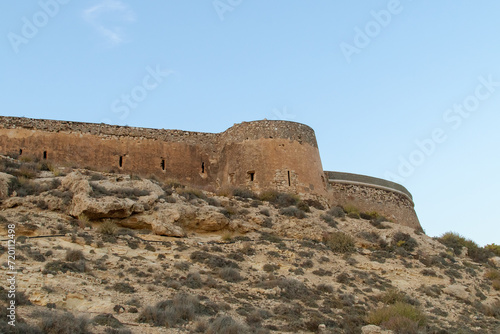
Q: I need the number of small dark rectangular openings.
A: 7